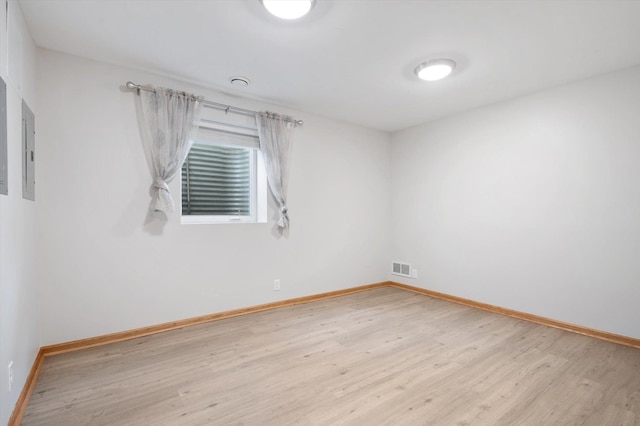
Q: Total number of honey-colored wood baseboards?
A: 3